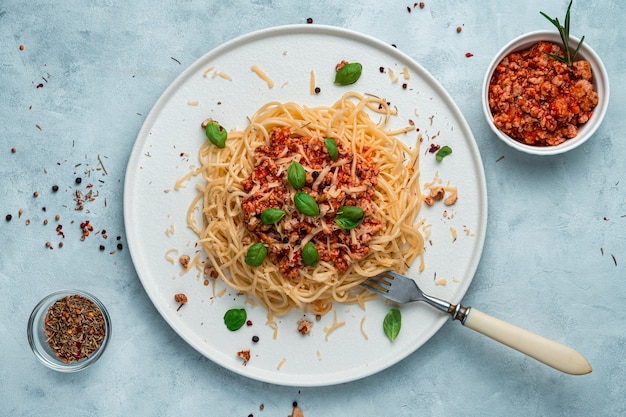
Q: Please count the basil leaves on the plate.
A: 12